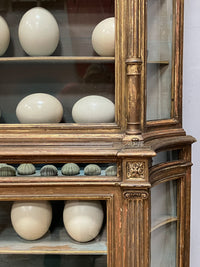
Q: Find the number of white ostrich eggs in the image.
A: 7